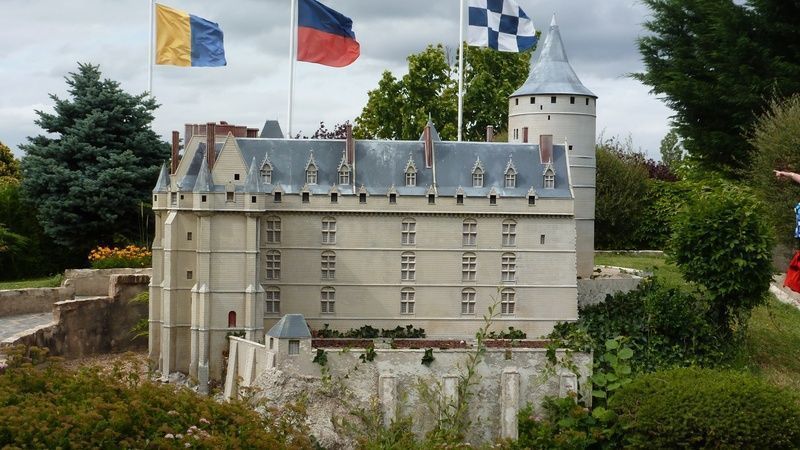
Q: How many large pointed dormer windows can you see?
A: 7